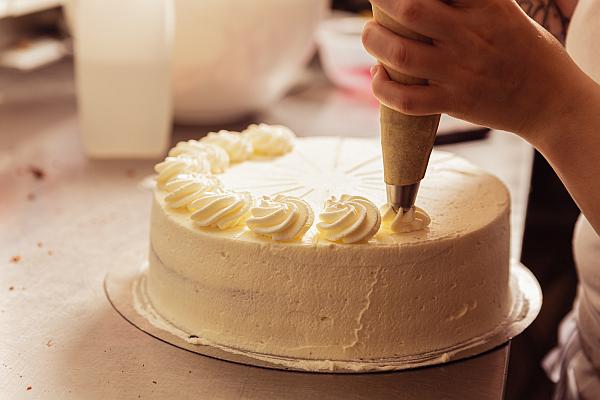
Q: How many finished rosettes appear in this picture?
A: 8